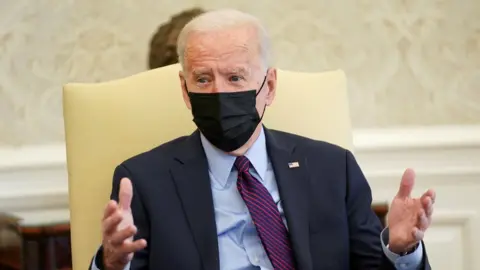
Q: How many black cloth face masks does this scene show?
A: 1